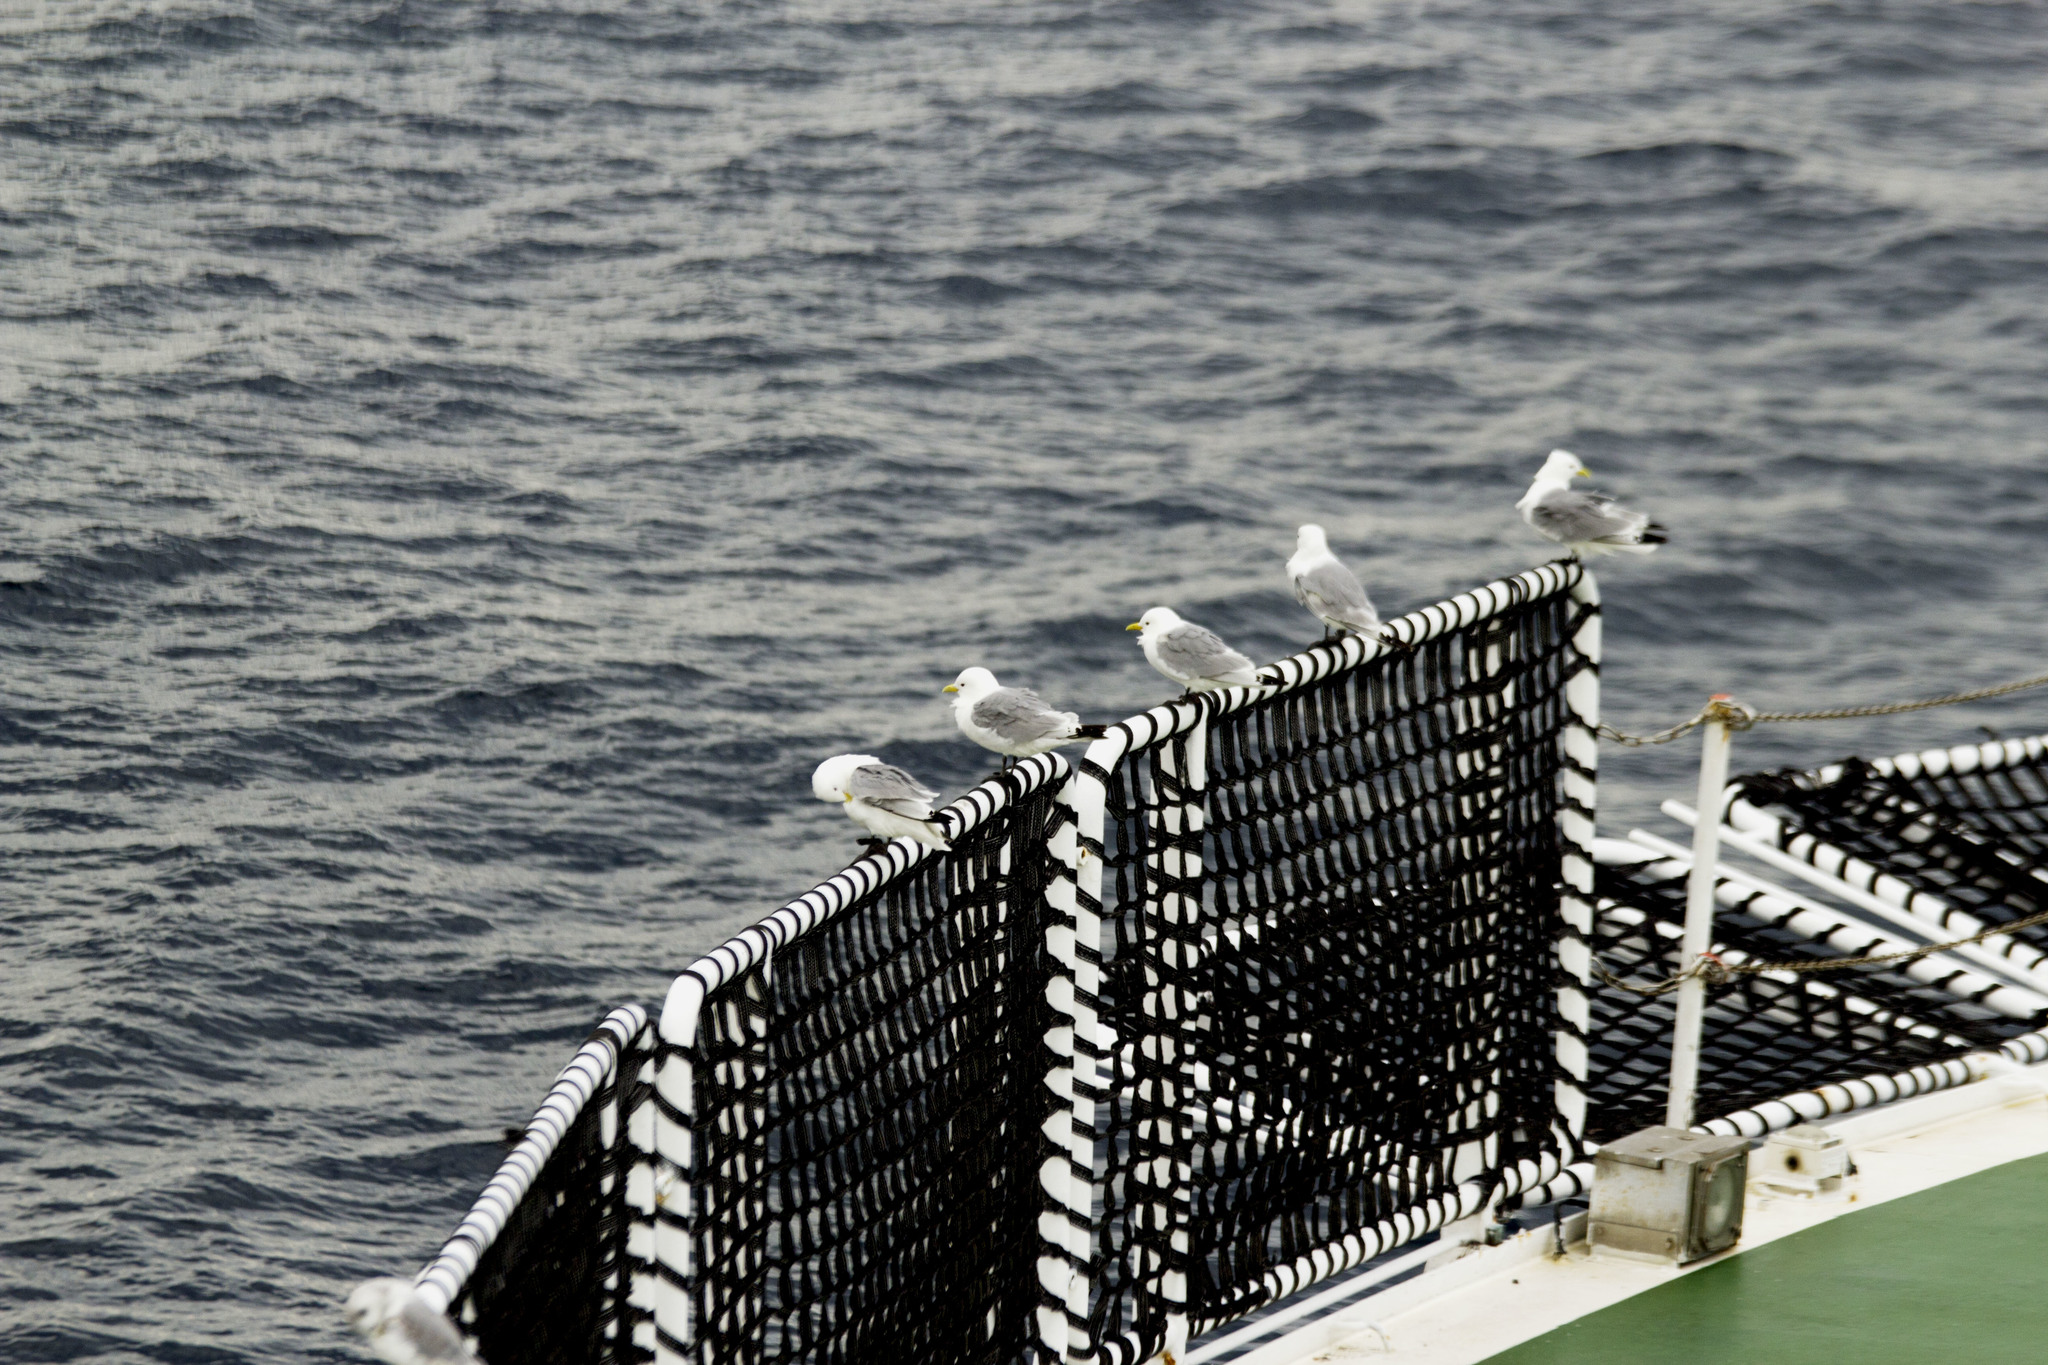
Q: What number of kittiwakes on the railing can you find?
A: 6